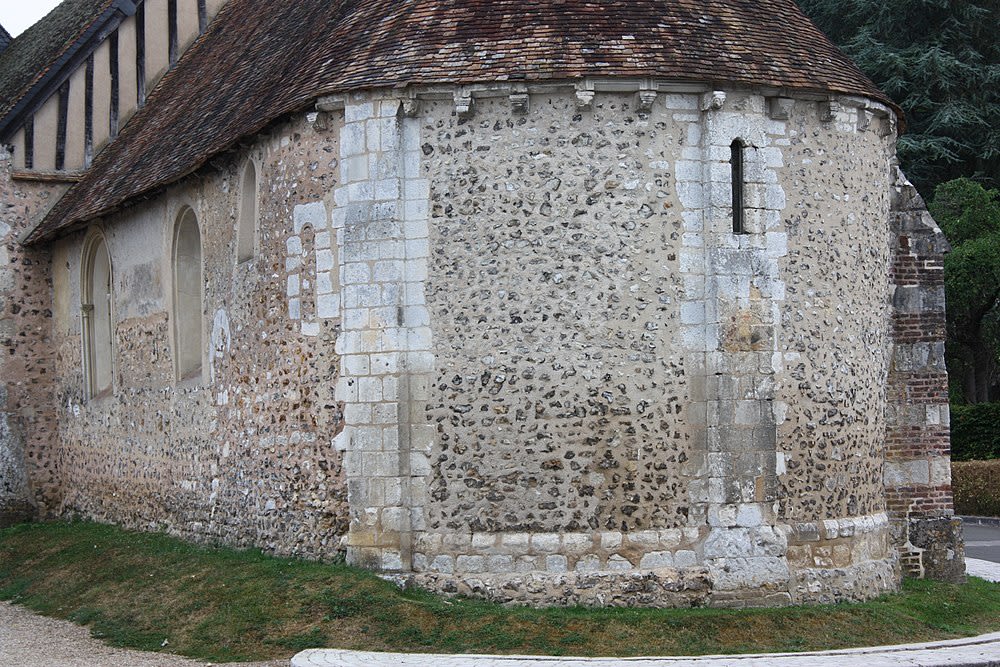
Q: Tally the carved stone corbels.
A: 11